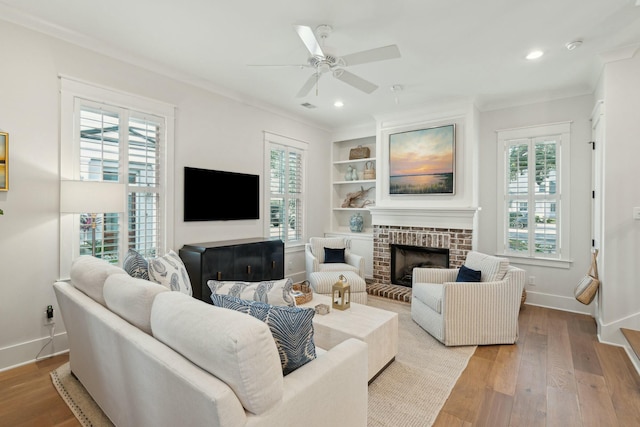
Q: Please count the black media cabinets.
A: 1